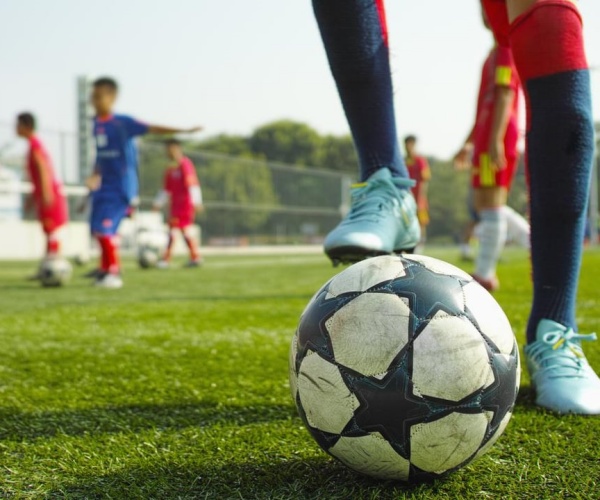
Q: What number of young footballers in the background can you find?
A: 5